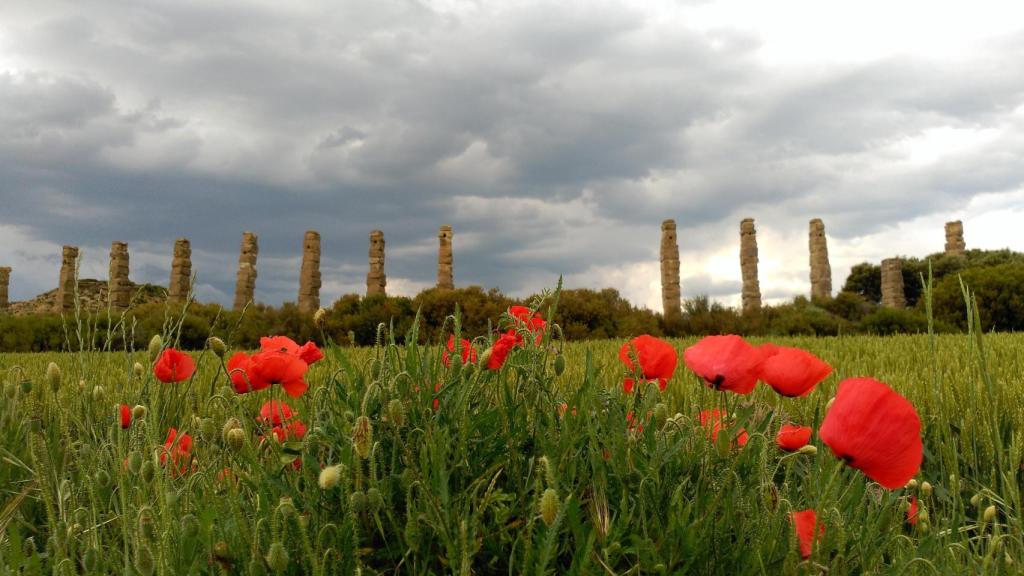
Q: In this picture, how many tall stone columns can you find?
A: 13